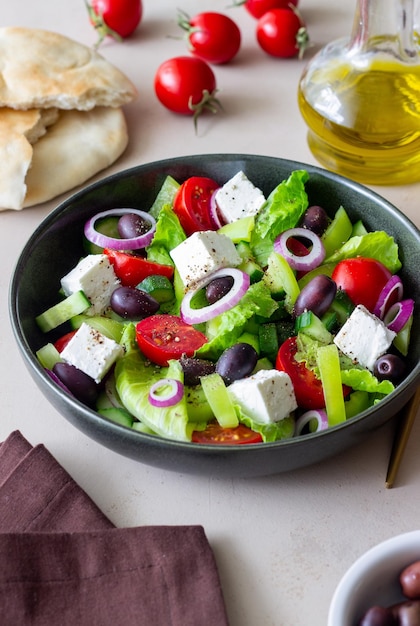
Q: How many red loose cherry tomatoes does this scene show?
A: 5